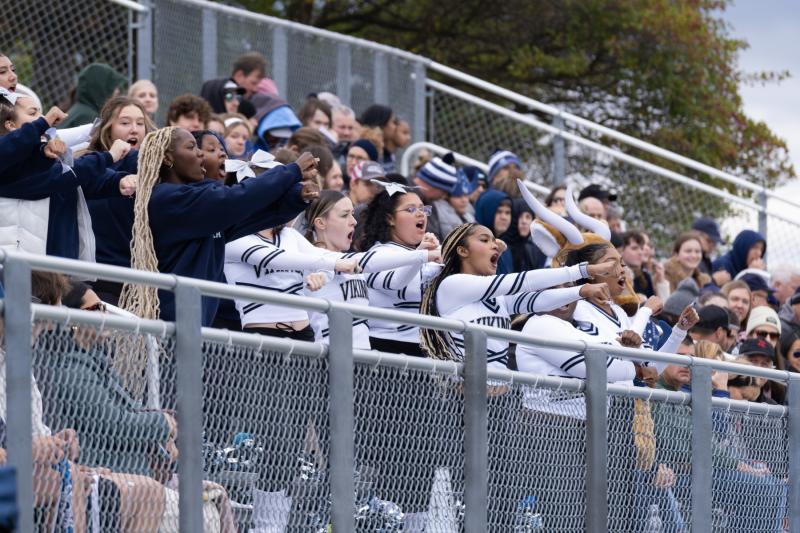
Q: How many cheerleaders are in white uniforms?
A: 6